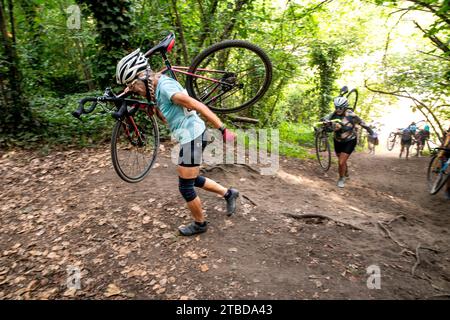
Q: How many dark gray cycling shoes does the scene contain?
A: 2